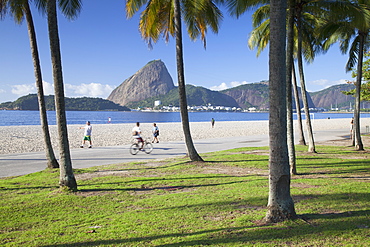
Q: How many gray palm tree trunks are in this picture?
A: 8